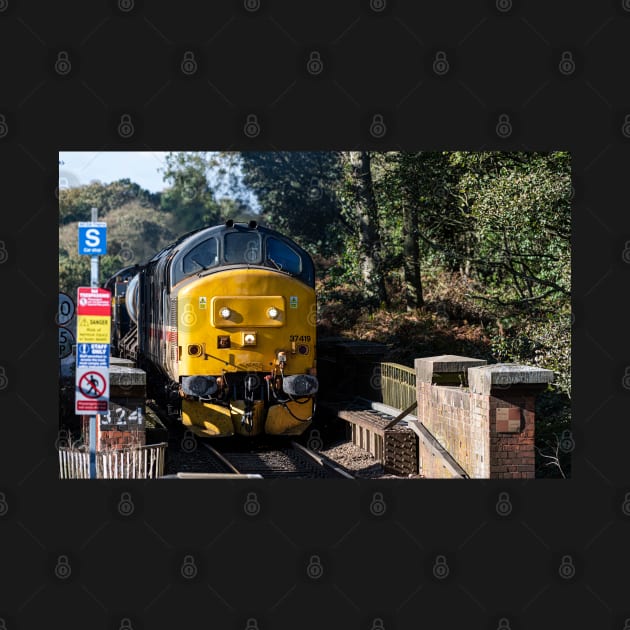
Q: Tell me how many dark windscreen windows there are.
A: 3